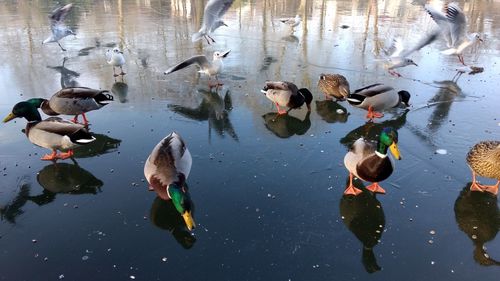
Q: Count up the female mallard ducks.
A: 2